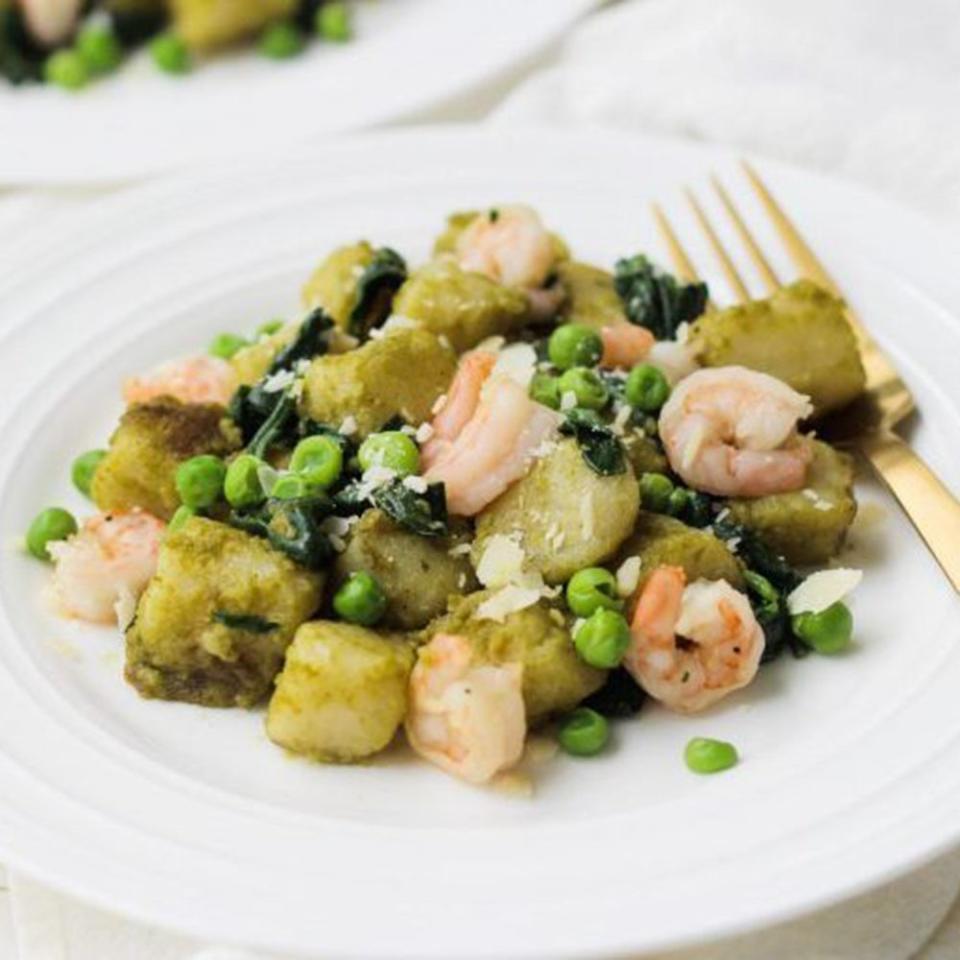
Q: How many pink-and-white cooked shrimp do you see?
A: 8